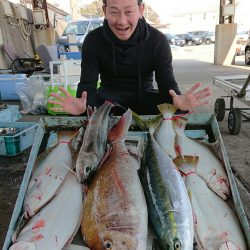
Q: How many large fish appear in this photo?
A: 8